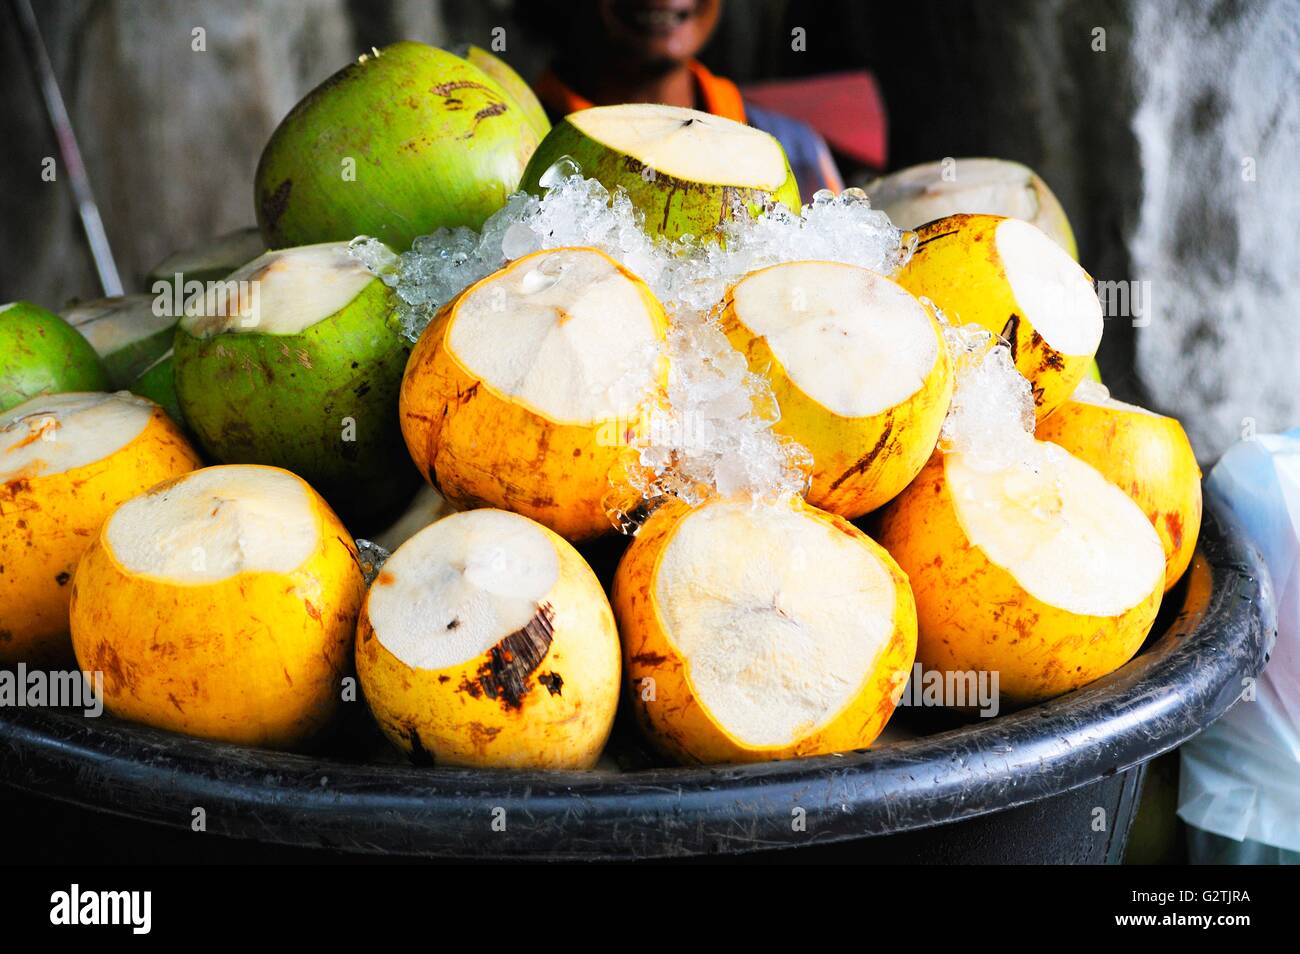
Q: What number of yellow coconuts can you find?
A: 9